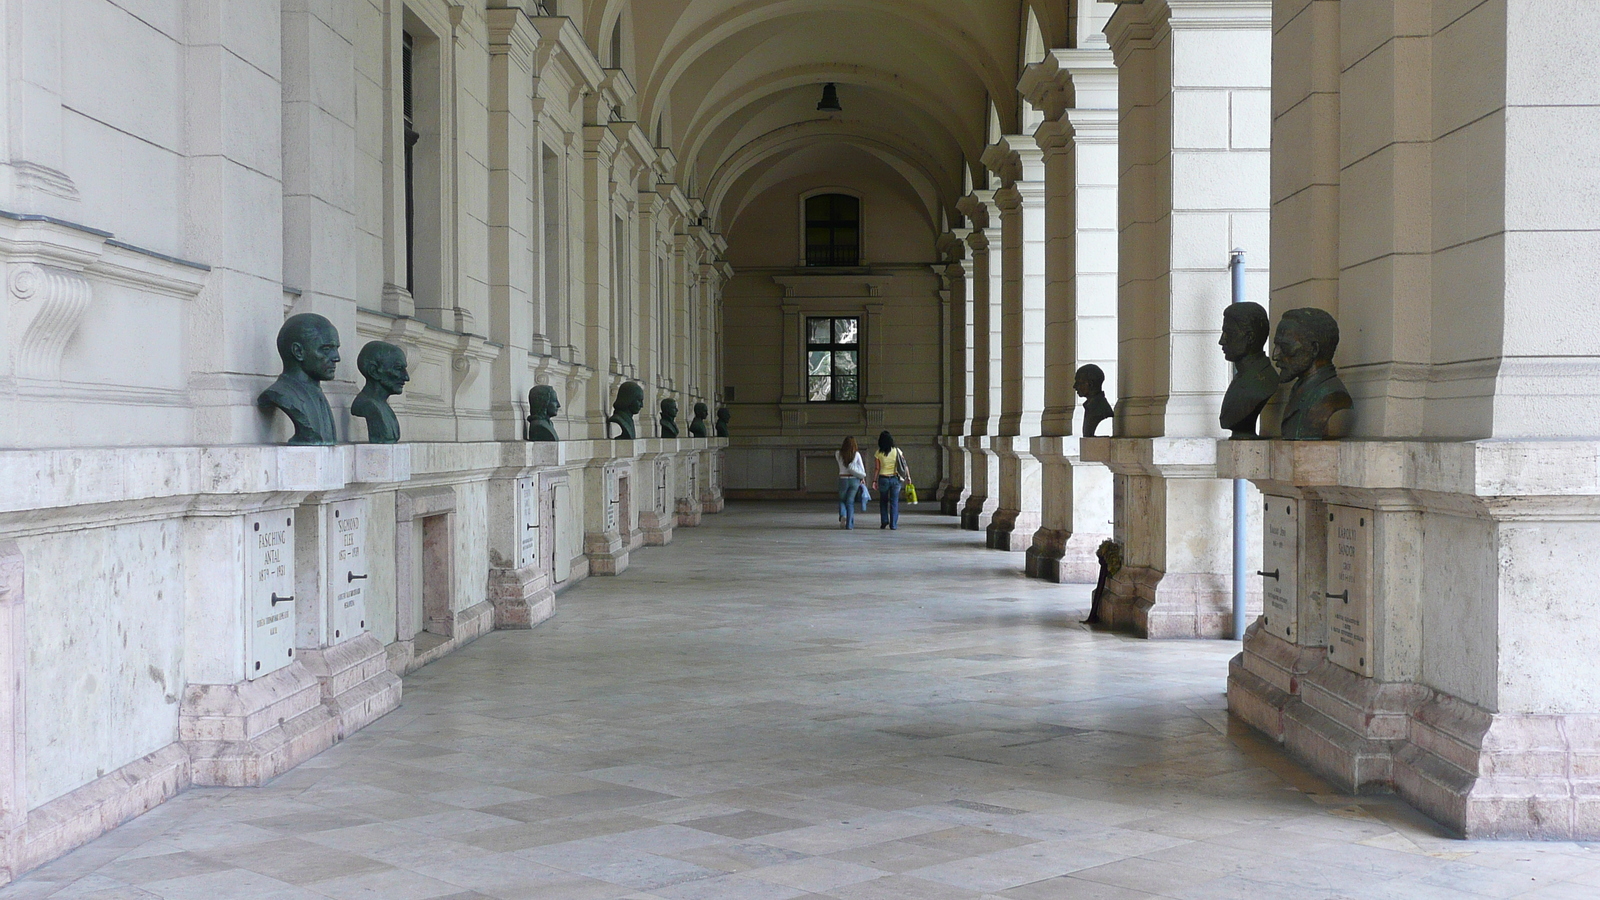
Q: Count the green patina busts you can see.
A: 10